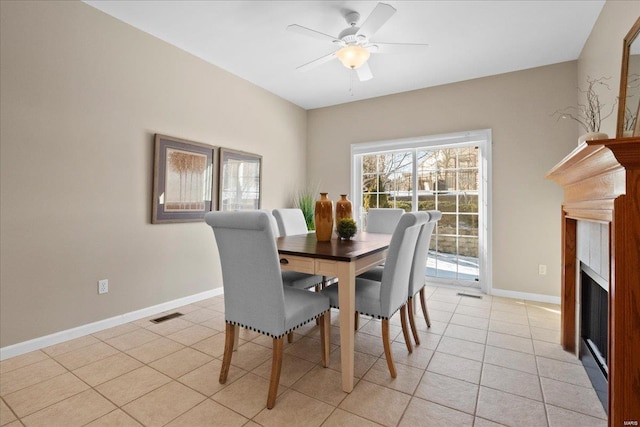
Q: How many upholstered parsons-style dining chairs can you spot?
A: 6